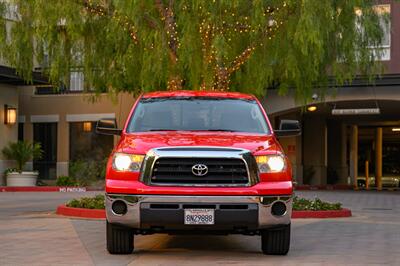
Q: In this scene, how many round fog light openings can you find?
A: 2